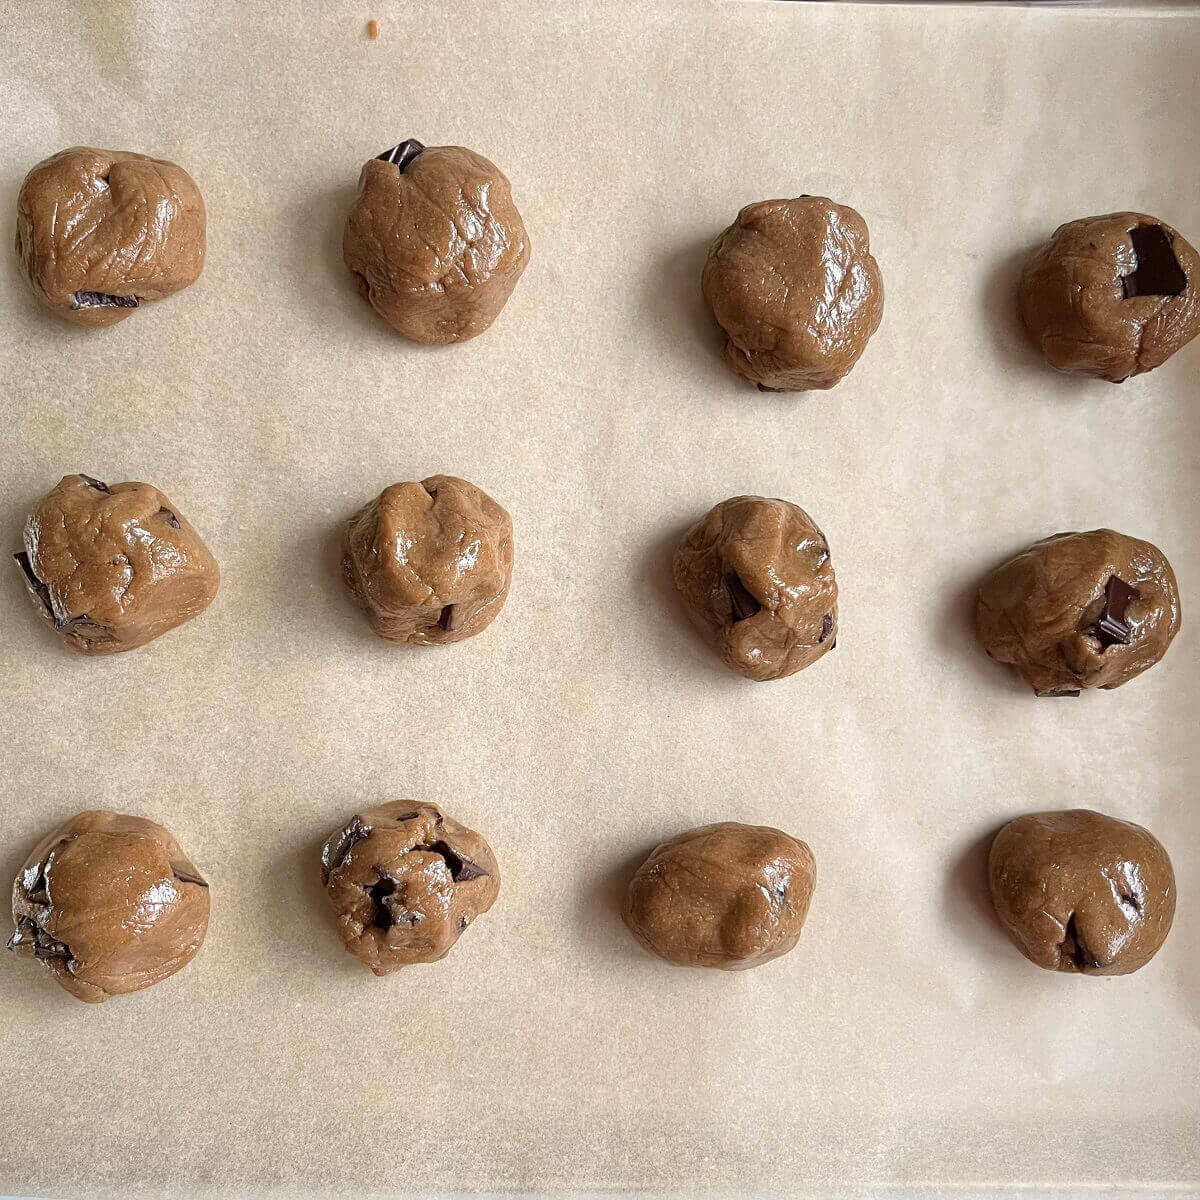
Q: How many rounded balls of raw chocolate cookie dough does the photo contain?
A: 12